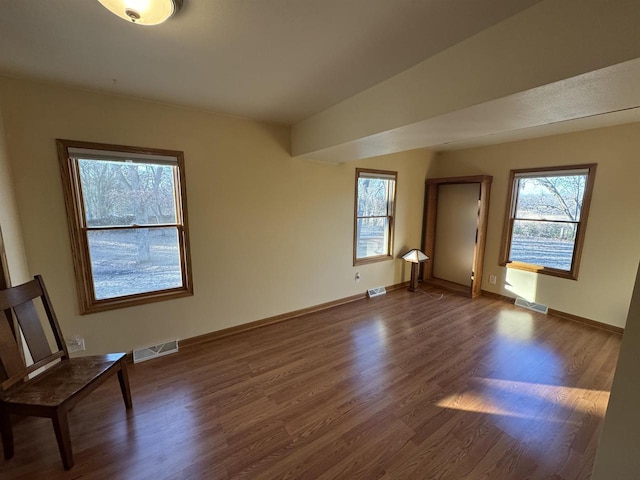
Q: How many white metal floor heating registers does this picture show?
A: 3